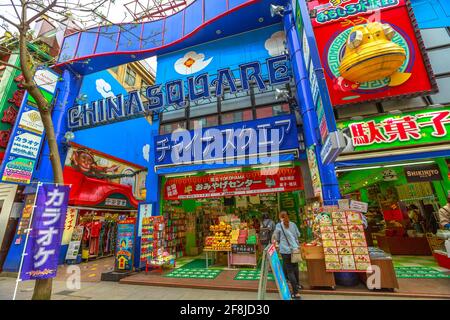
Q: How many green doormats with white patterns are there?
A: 3